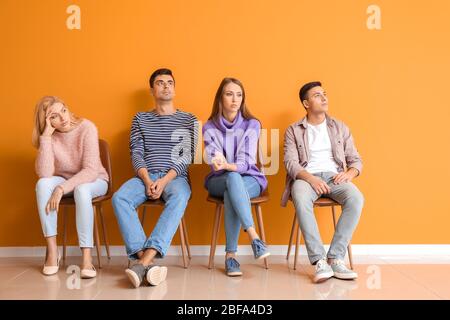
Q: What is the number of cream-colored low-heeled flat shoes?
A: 2